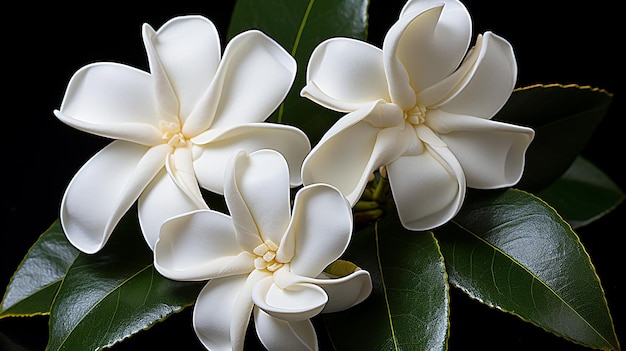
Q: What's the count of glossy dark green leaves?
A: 7